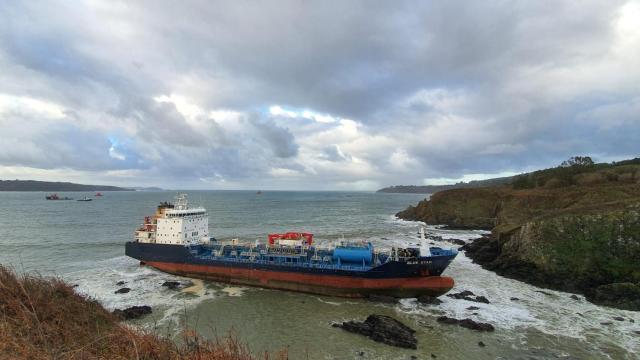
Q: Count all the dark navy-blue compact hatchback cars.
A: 0